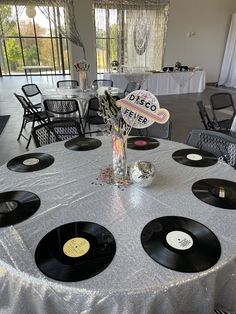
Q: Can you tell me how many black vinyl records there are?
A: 8